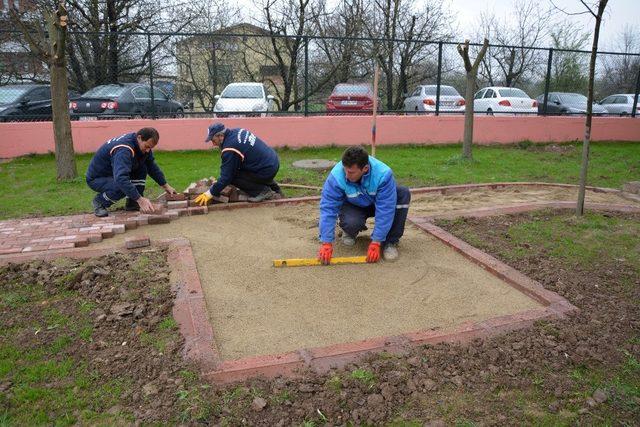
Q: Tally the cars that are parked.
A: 8